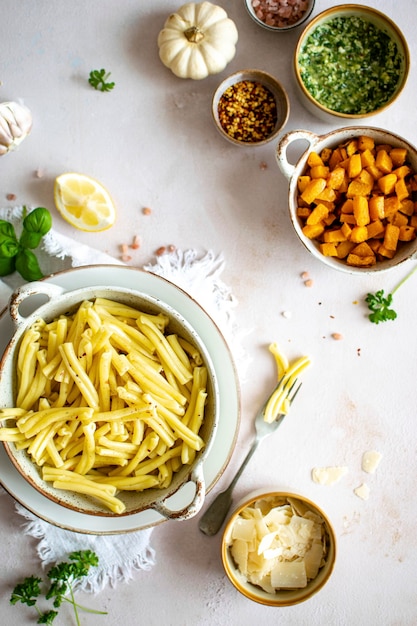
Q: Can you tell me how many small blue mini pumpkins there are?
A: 0